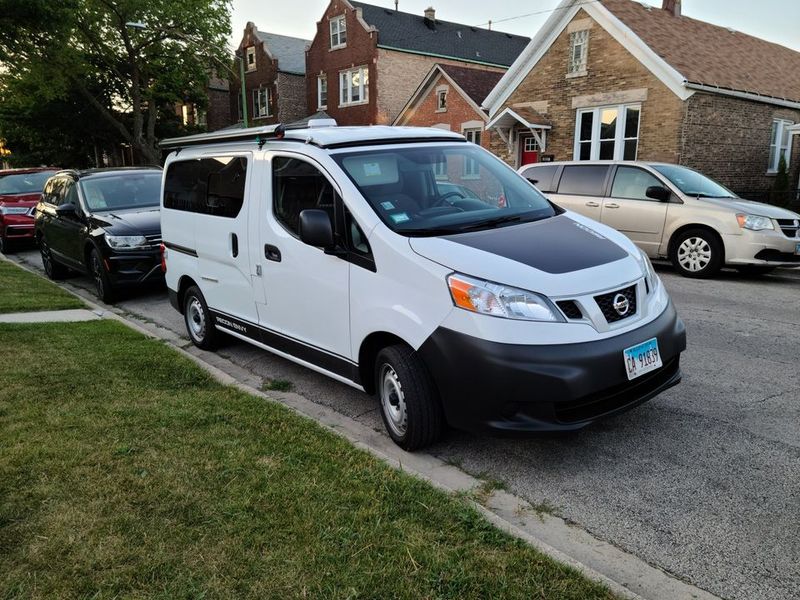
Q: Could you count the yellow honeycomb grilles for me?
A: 0